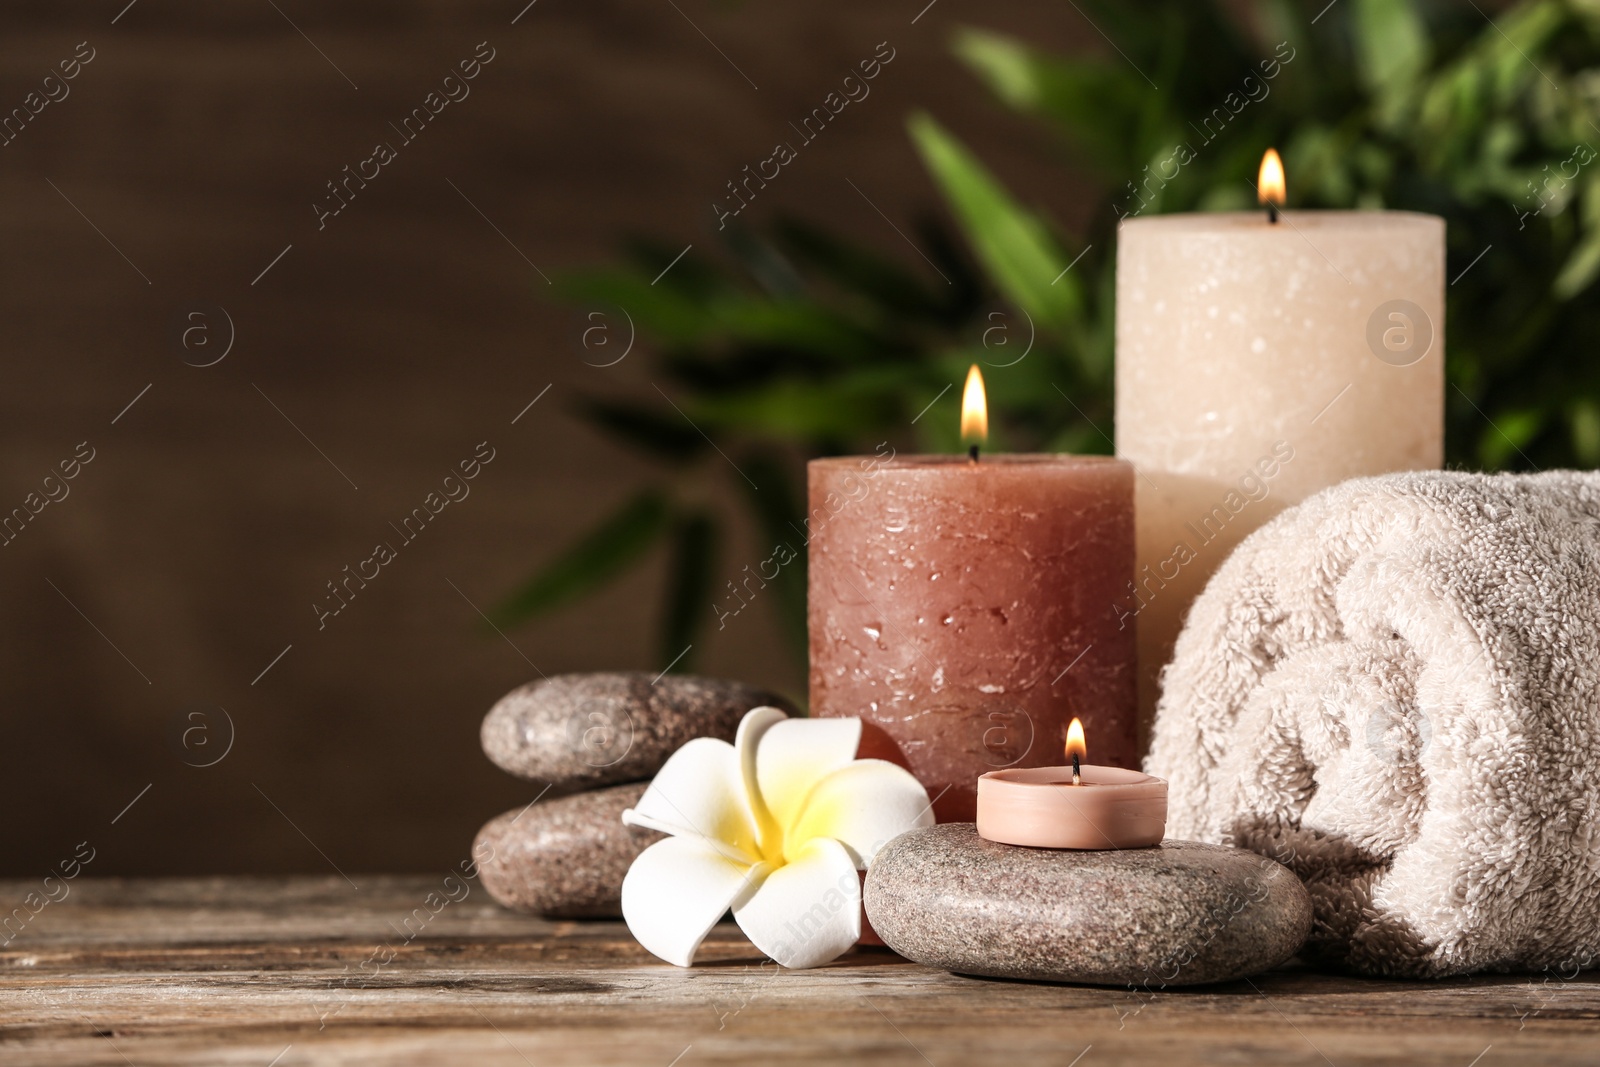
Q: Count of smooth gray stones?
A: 3